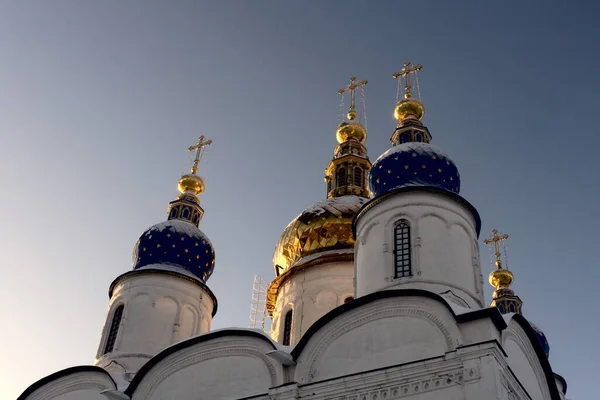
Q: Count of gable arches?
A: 4